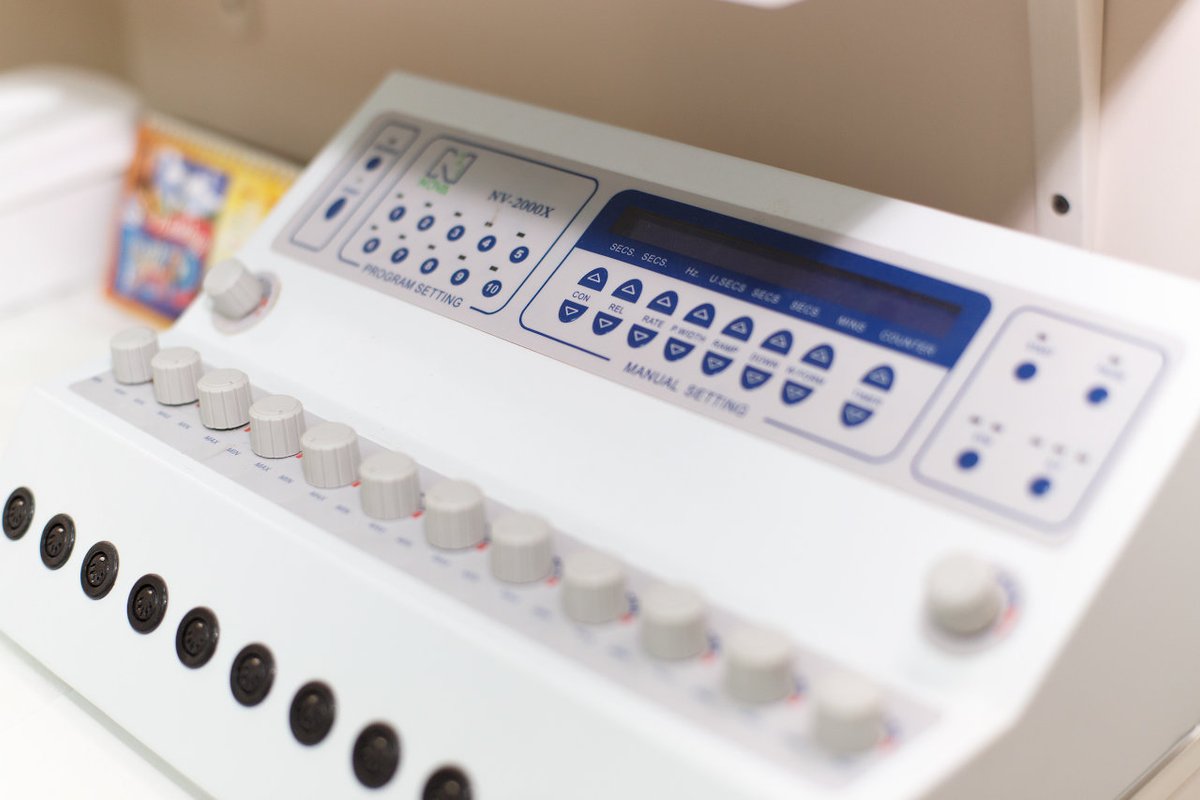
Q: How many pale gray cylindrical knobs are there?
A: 14